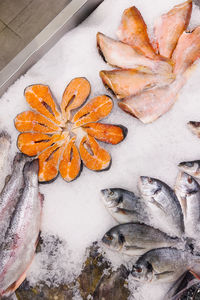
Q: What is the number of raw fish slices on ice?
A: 9